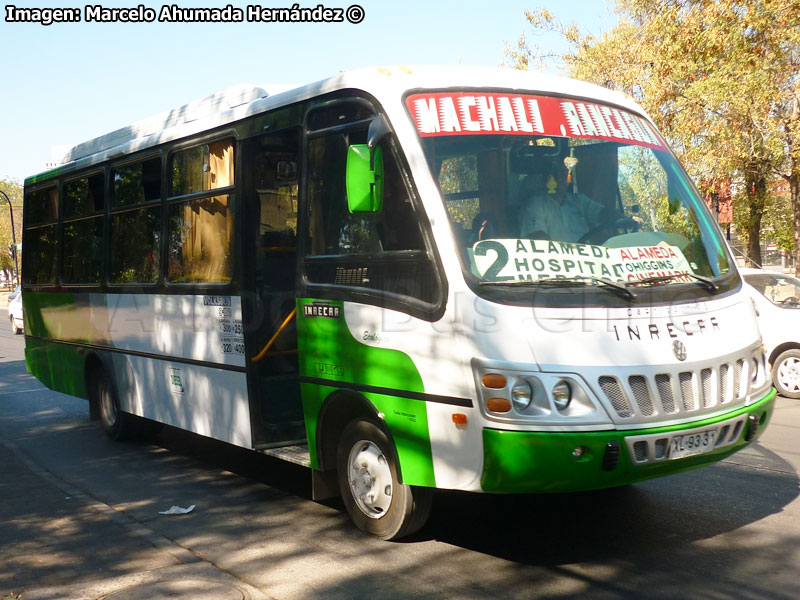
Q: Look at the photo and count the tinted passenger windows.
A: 4